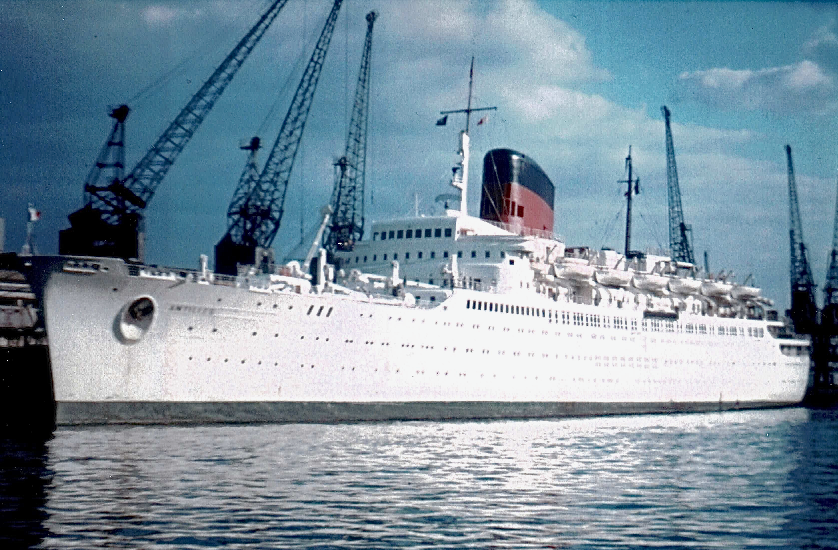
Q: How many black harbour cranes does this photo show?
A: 6